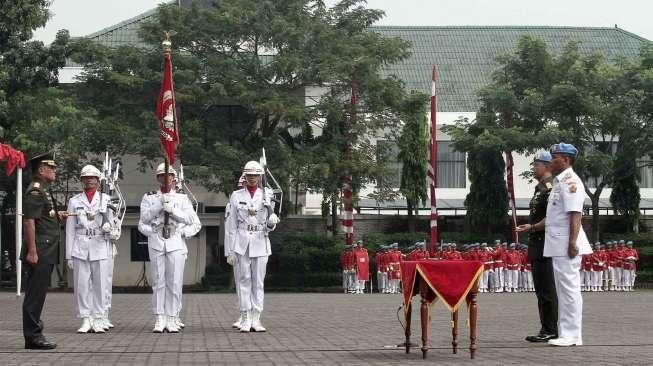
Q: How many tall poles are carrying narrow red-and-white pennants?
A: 3